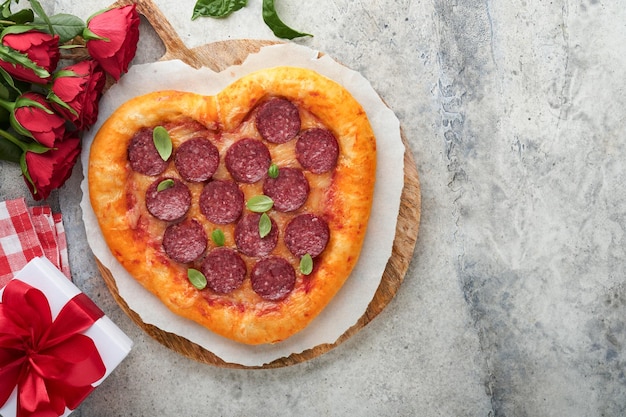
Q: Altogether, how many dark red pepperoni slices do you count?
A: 13